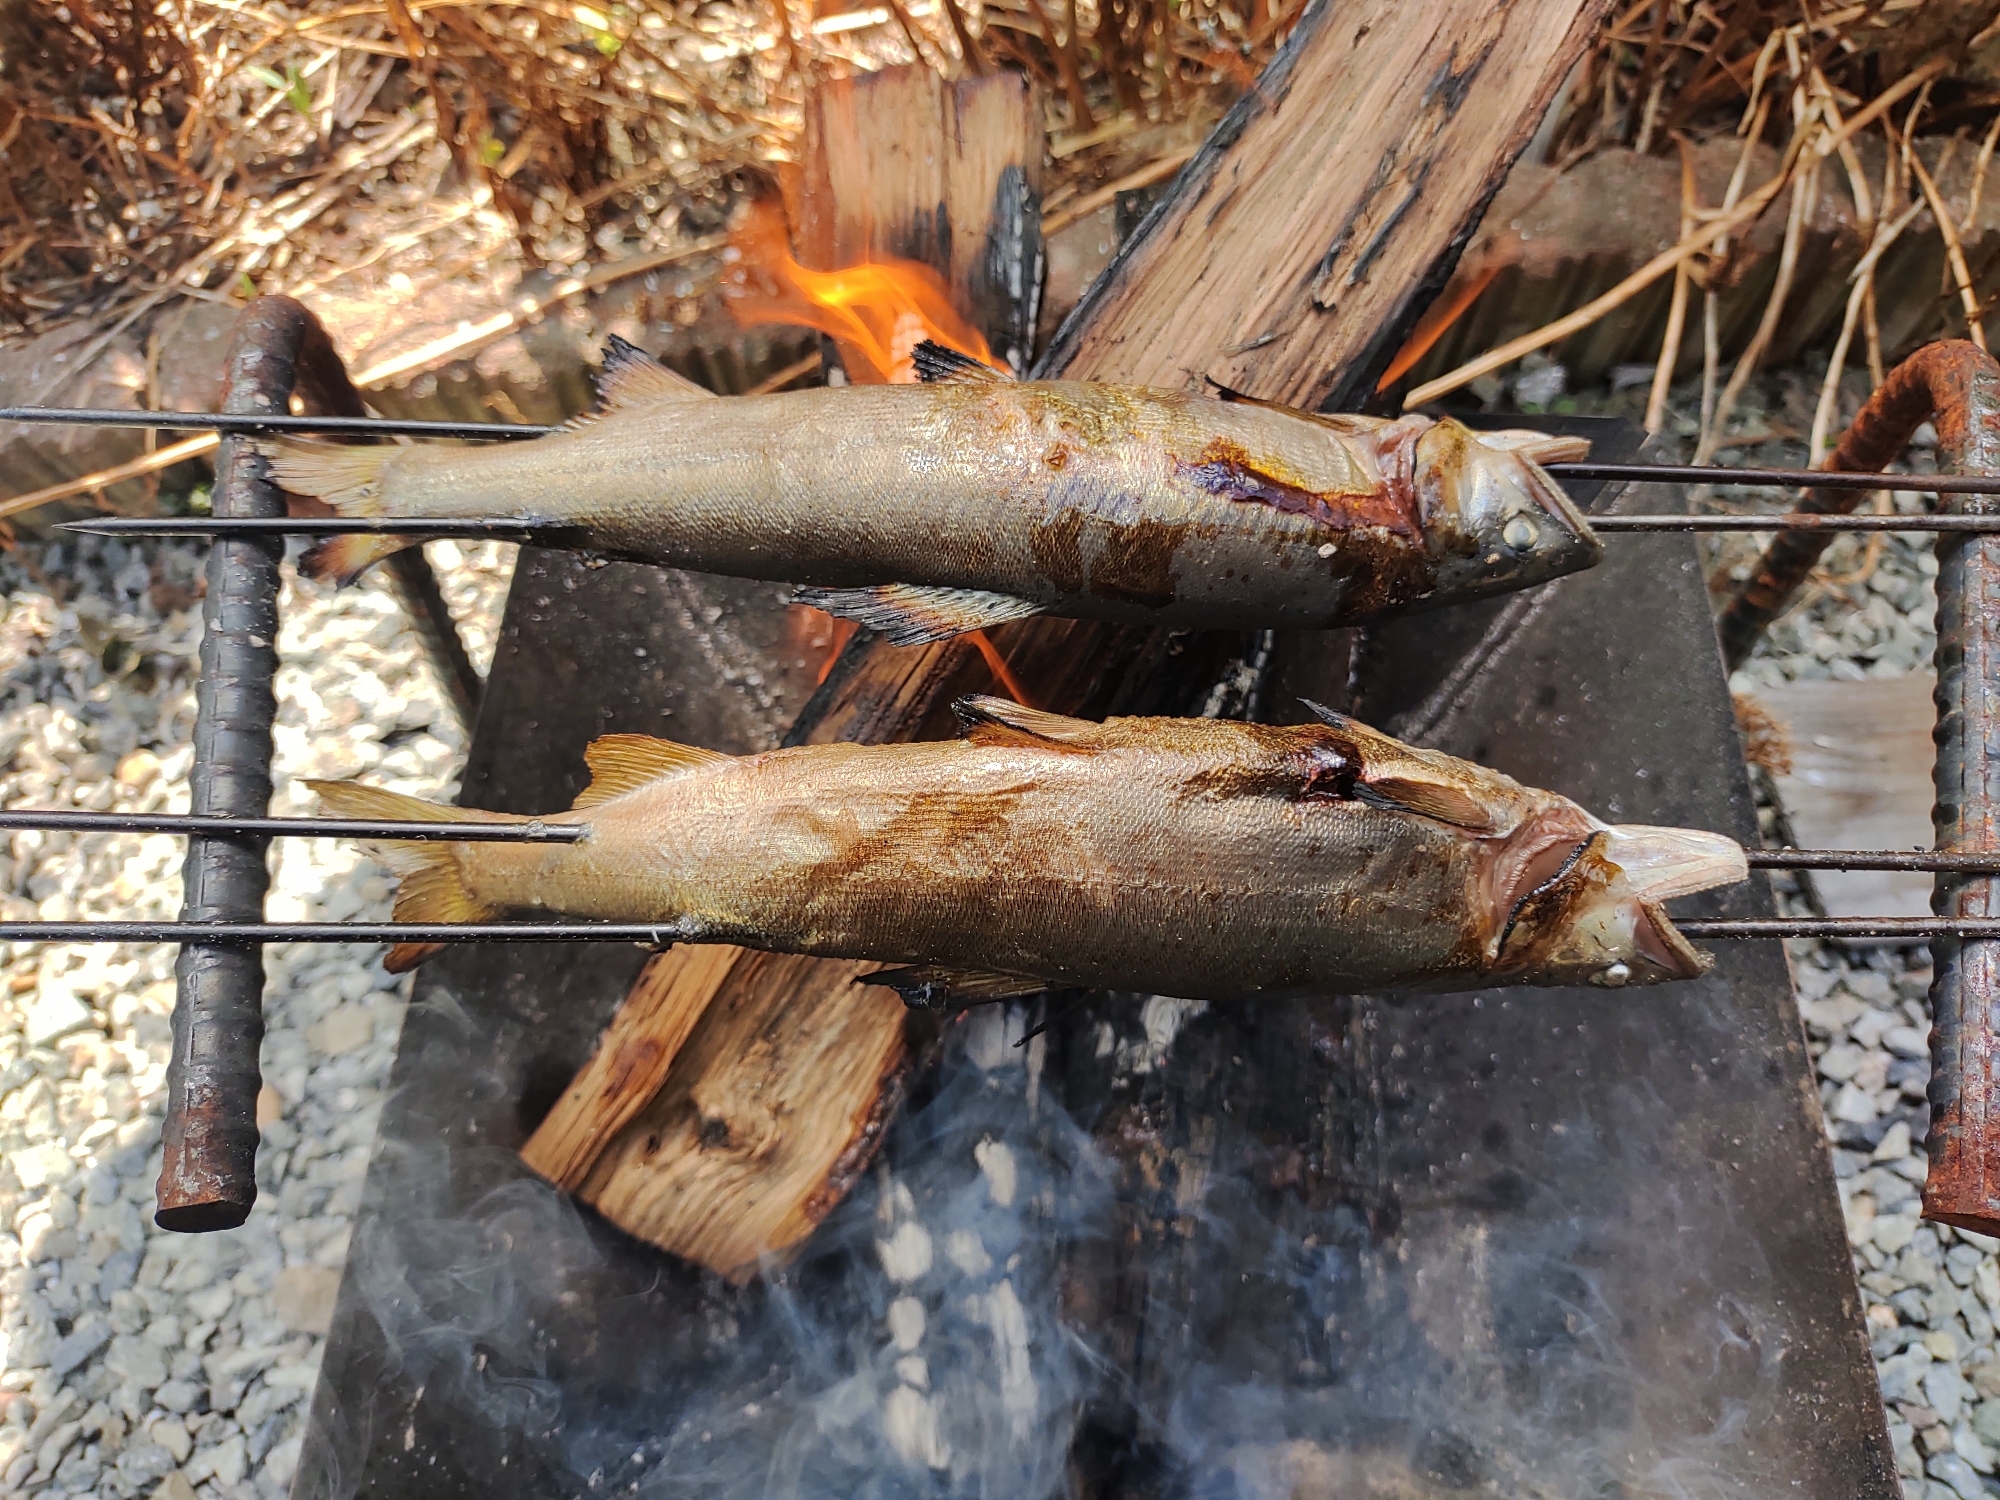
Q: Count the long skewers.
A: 4